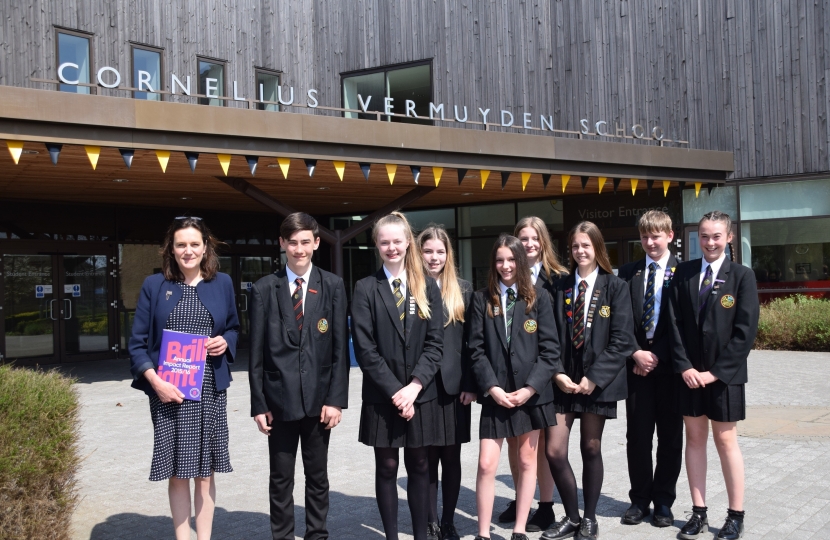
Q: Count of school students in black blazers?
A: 8